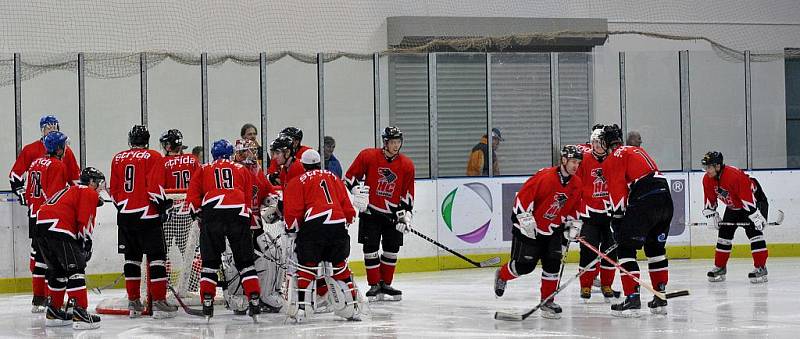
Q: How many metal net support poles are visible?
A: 13